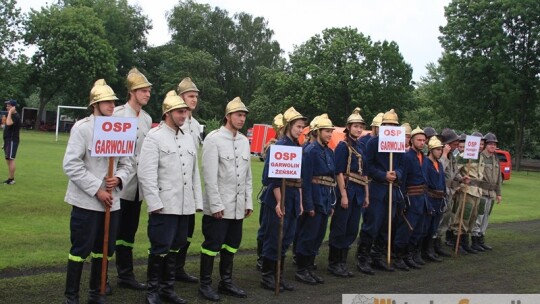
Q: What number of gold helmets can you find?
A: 15